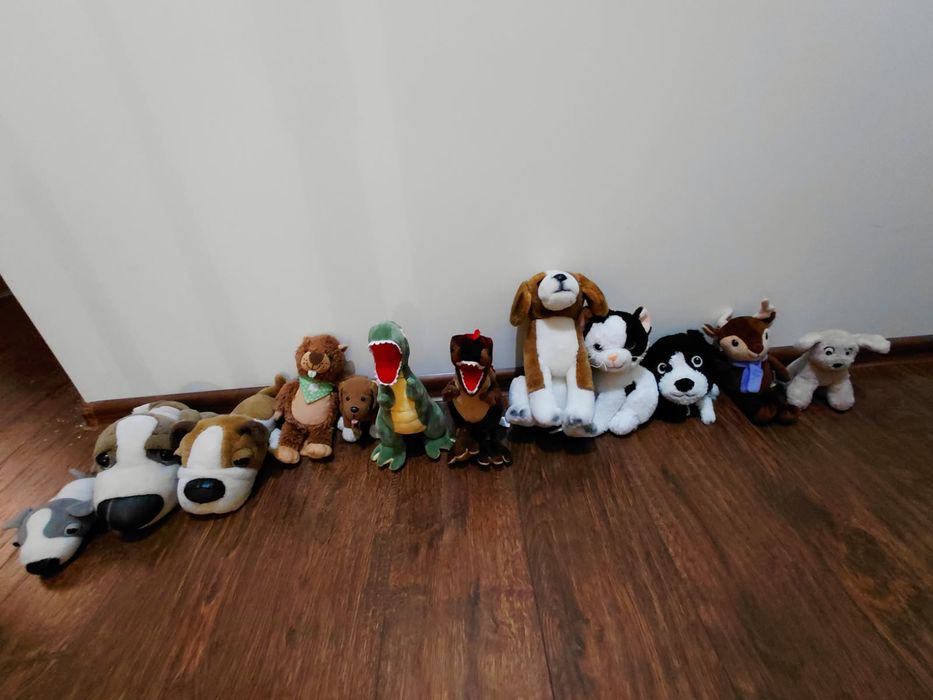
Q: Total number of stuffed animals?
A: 12